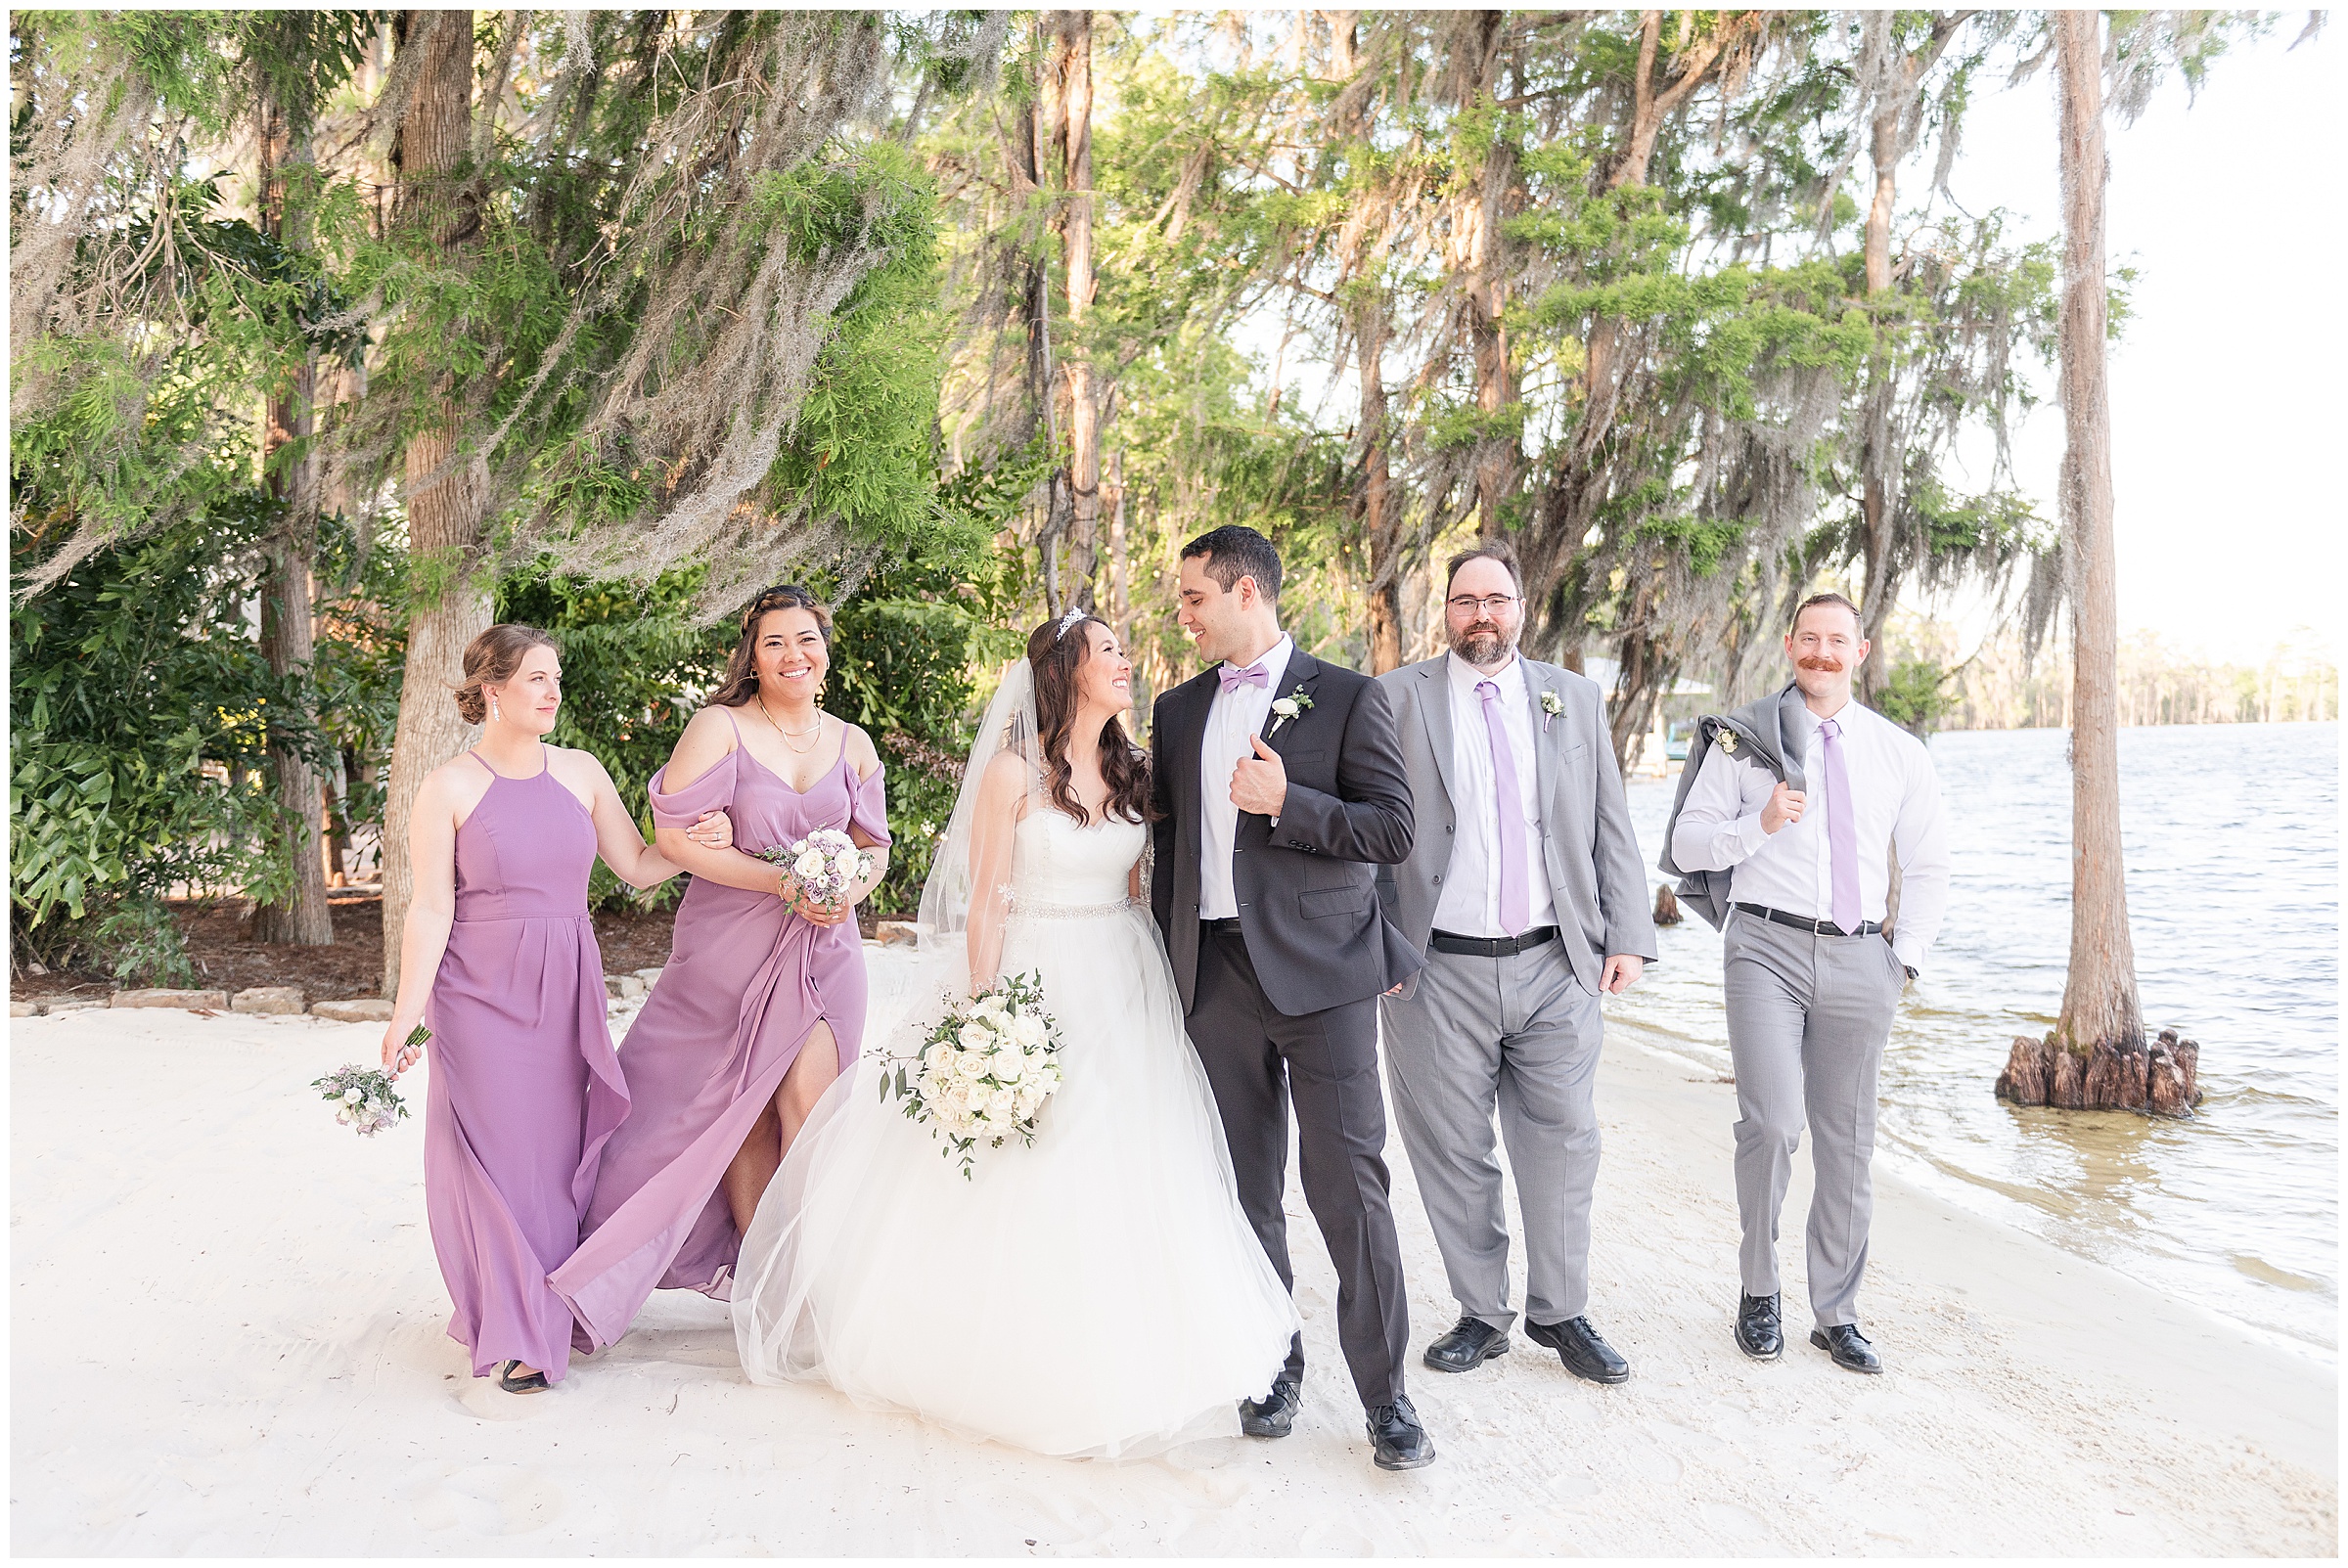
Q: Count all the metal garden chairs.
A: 0